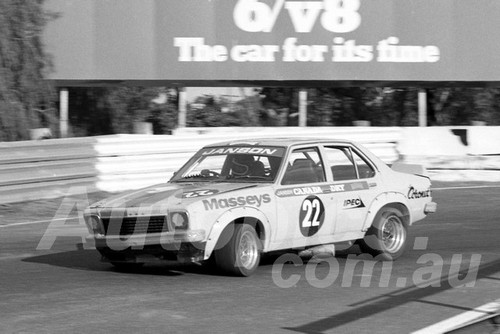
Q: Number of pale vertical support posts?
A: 4